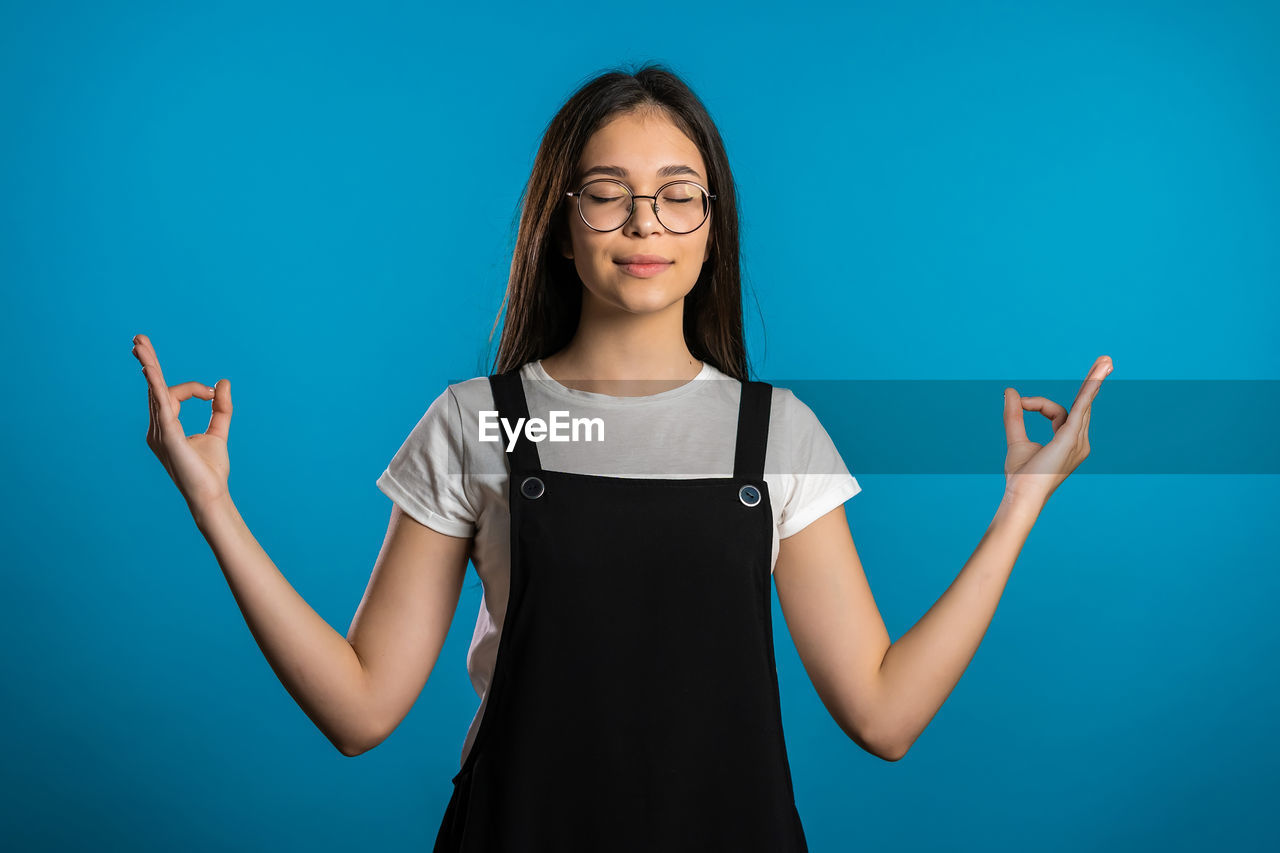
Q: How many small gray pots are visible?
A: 0